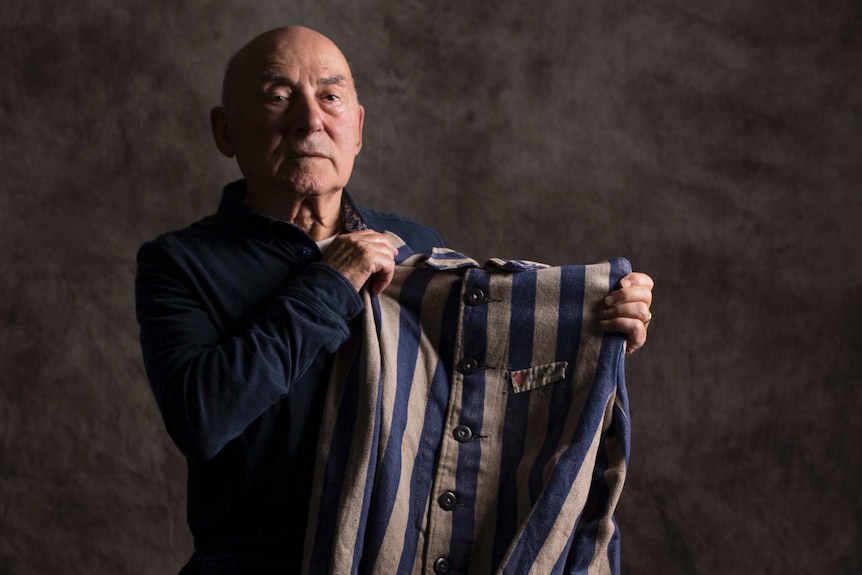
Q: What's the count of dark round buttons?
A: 5